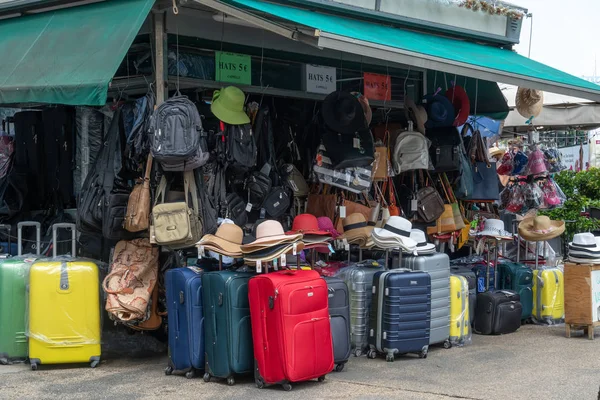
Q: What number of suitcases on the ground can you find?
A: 15